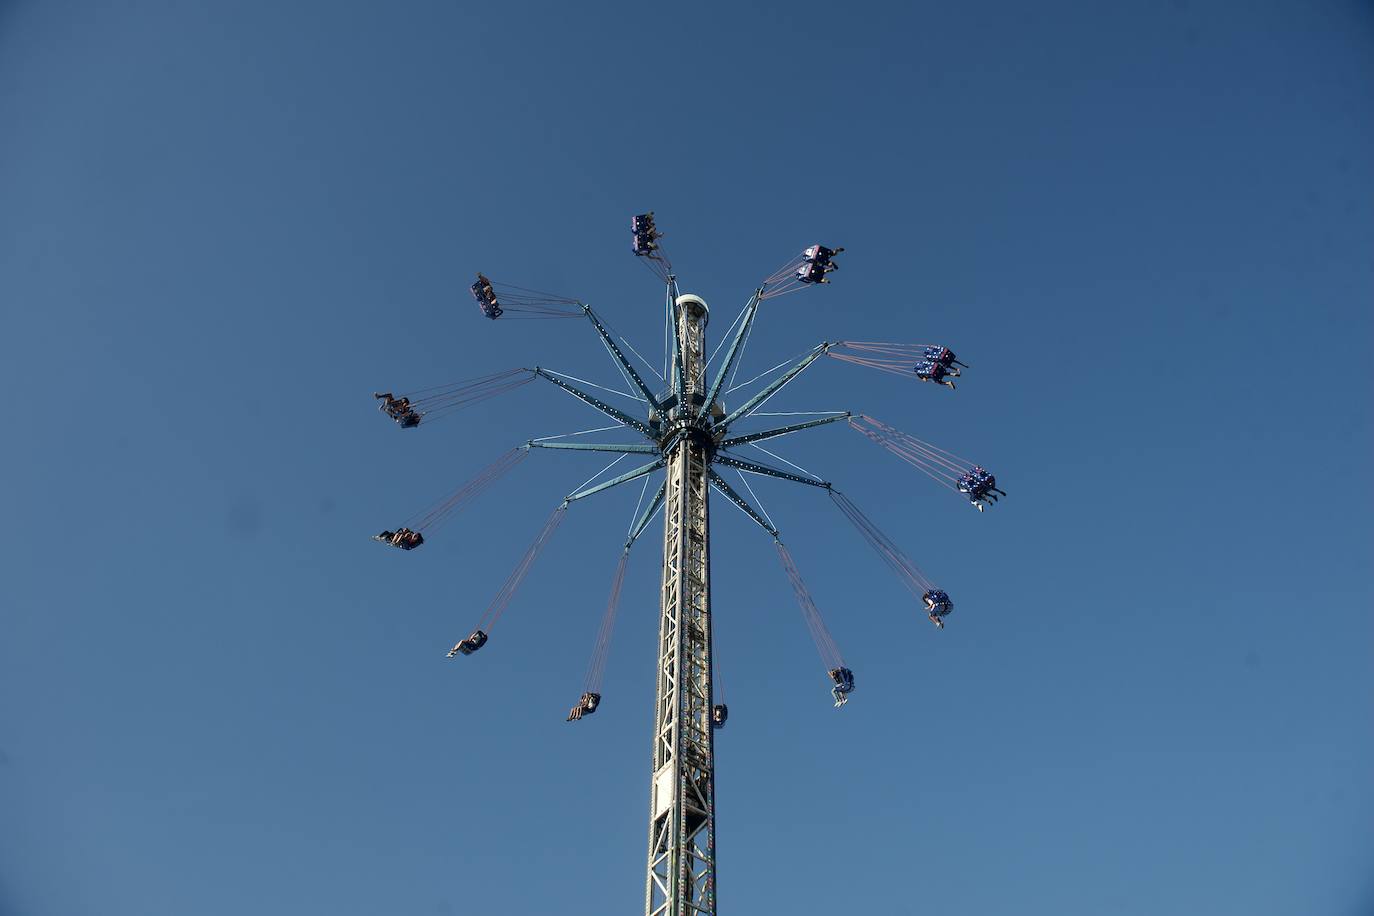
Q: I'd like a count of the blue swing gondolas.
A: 12